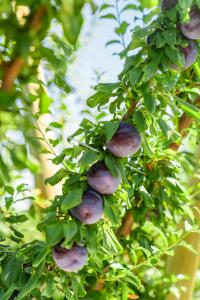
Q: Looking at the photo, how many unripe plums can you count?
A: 0